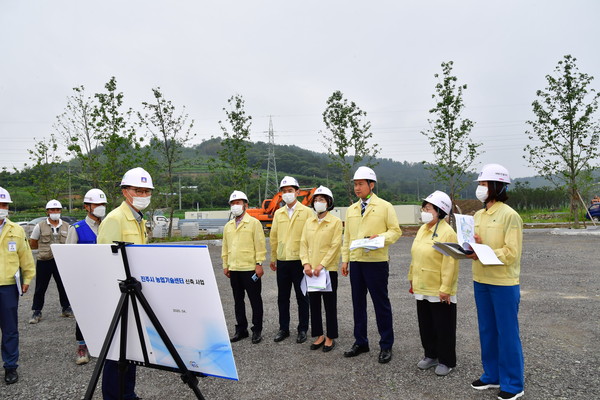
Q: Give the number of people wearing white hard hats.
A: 10